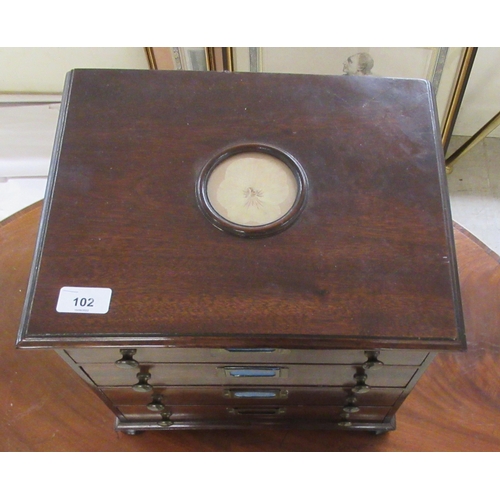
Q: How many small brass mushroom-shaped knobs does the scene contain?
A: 8